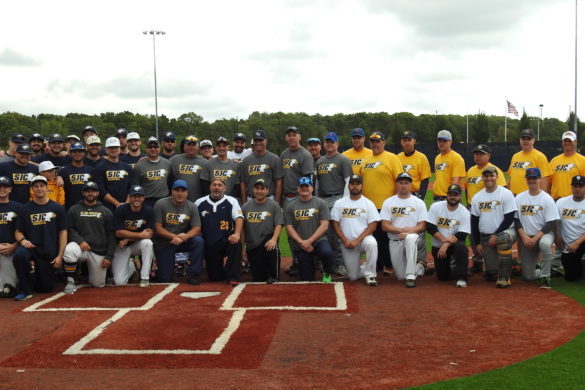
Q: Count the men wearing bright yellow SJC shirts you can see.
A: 7